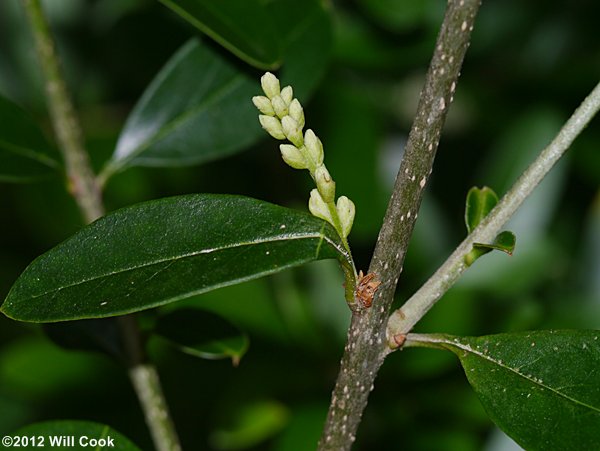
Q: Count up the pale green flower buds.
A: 12